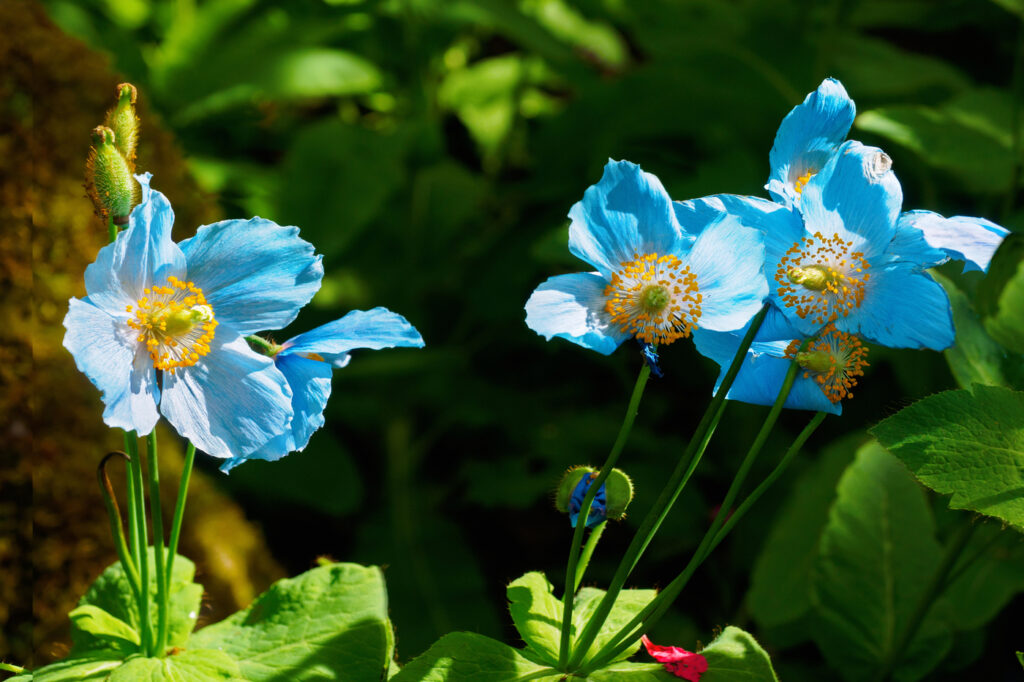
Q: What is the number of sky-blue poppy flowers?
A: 6